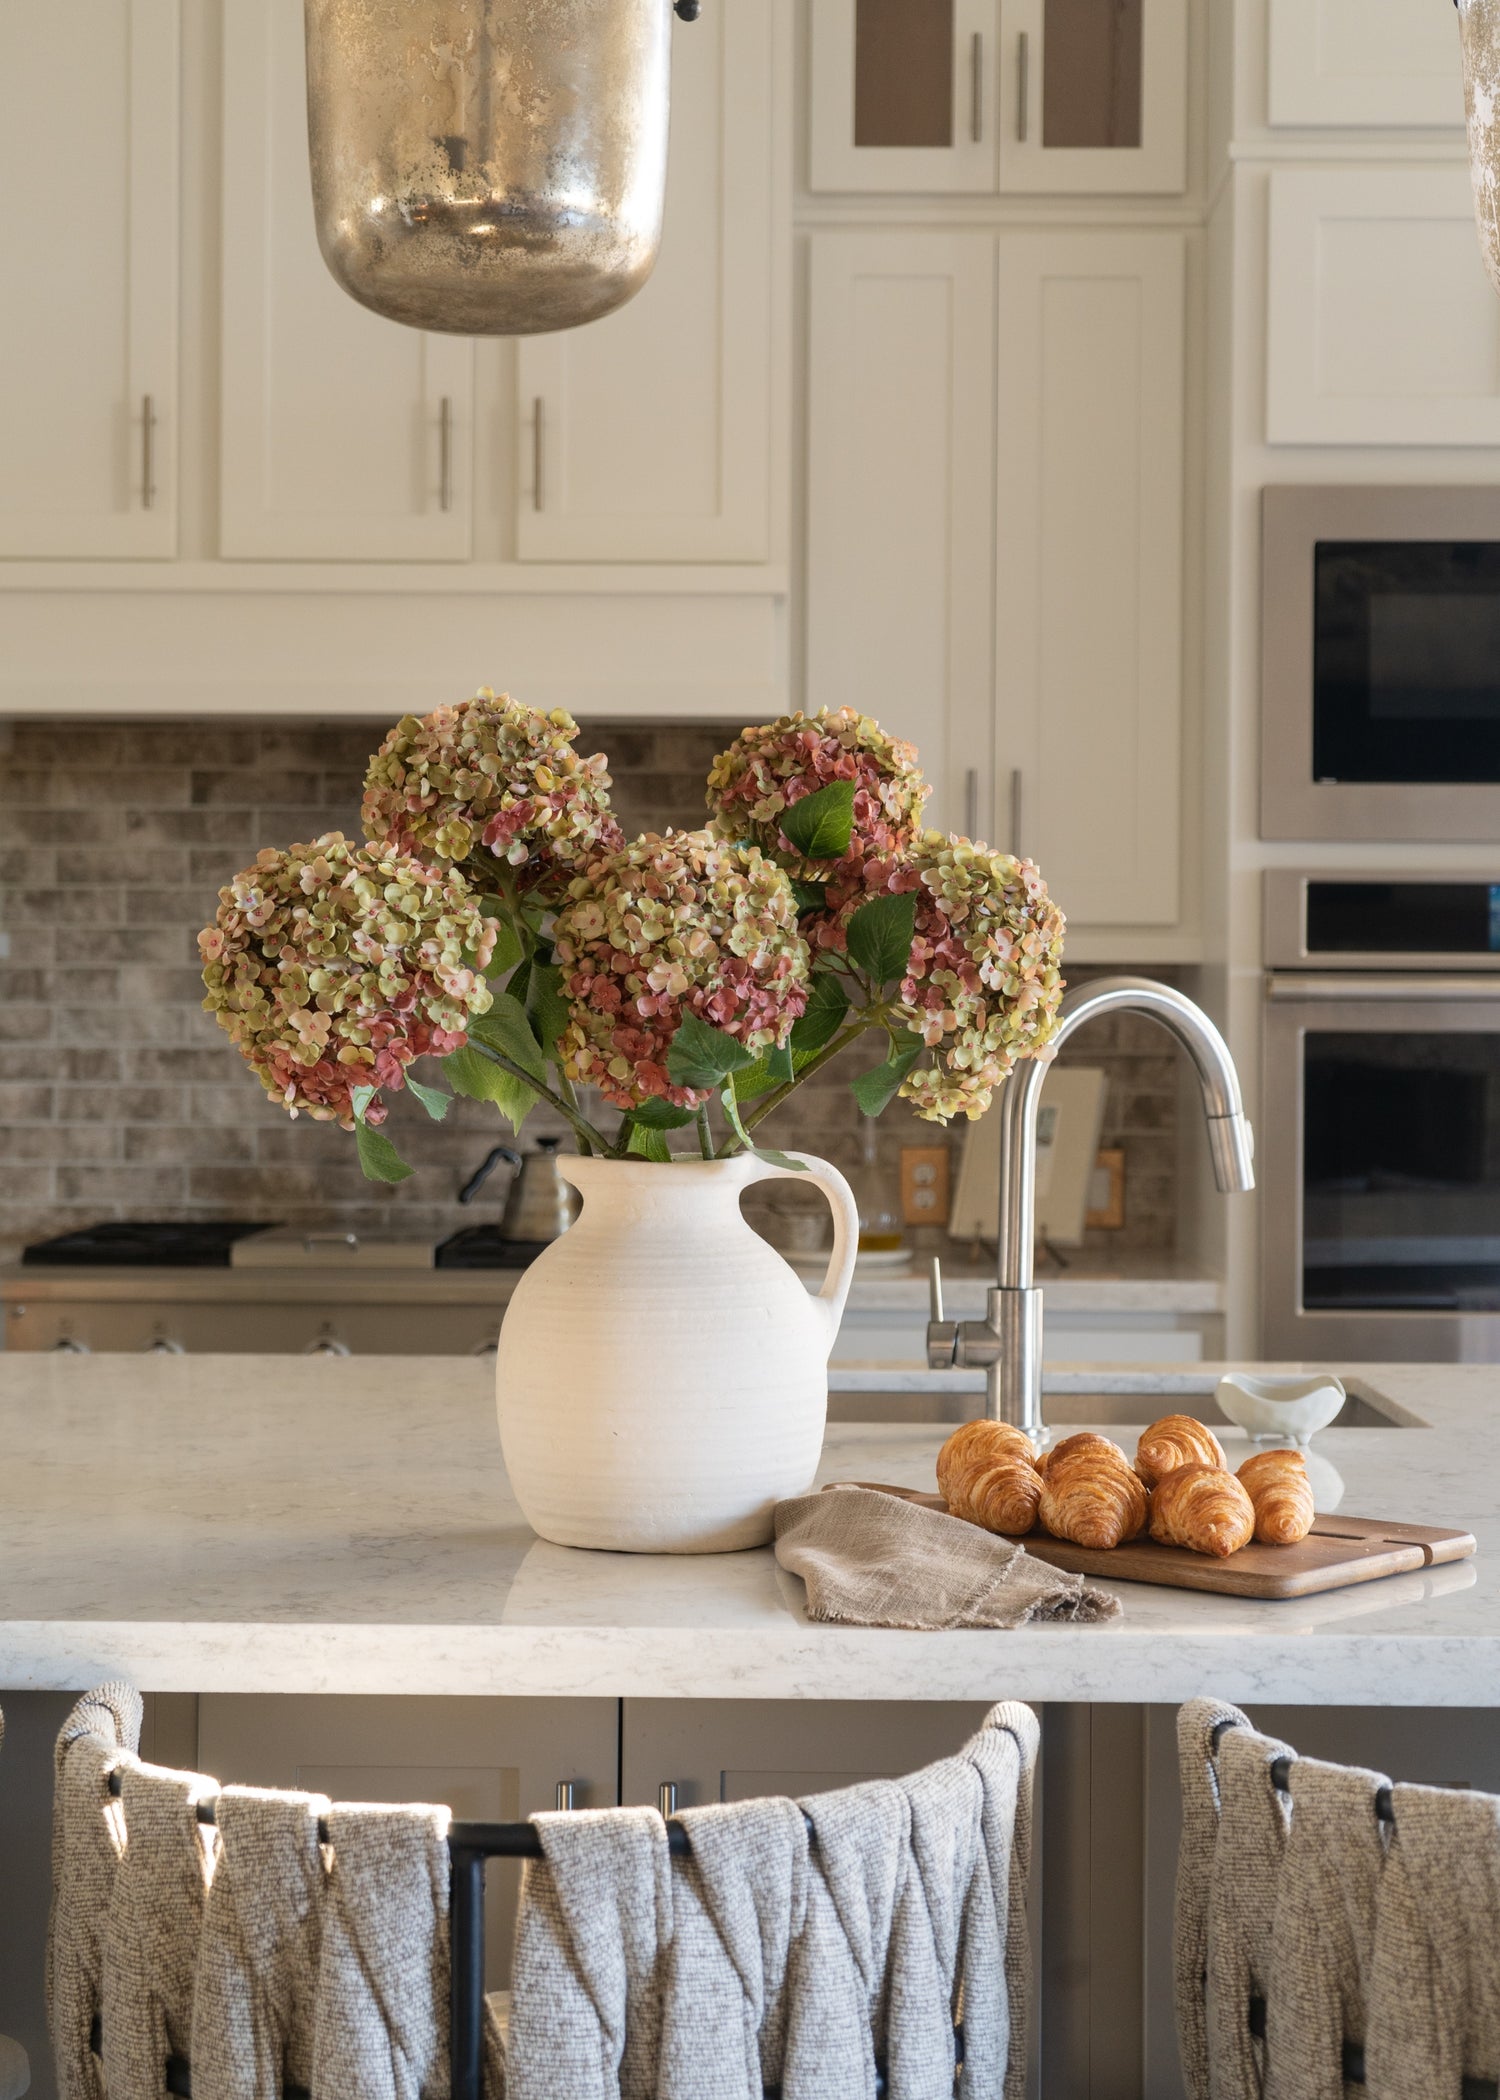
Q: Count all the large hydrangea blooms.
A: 5